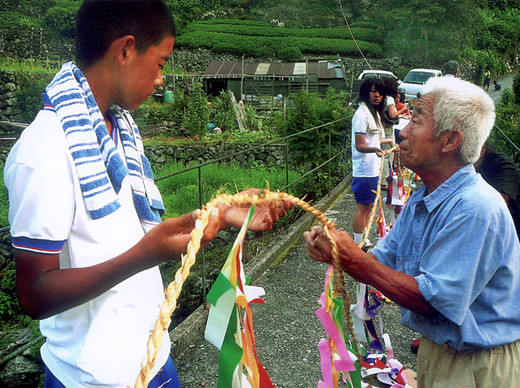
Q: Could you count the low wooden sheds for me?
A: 1